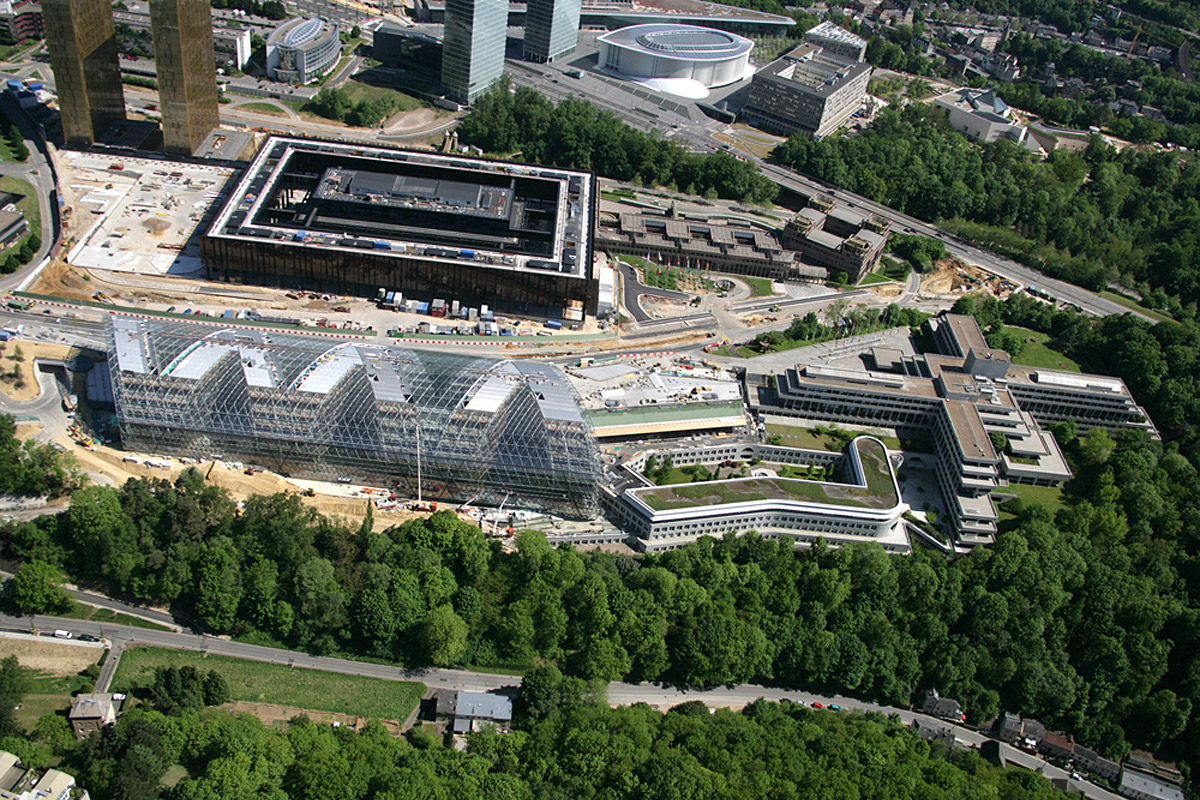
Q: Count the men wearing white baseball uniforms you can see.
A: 0